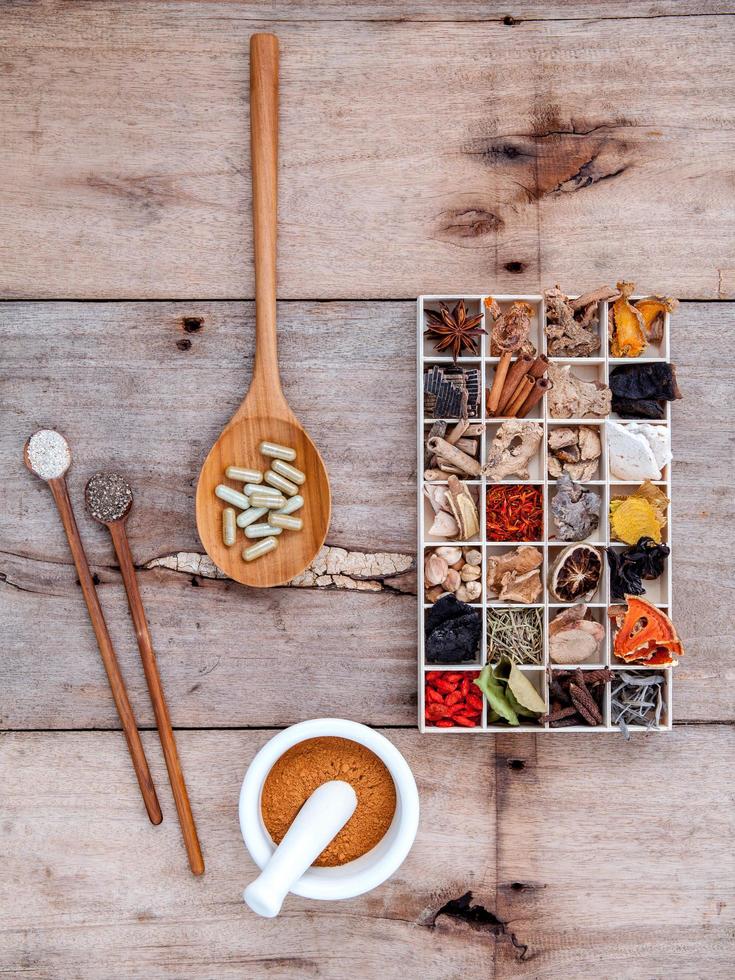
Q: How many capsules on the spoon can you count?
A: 13